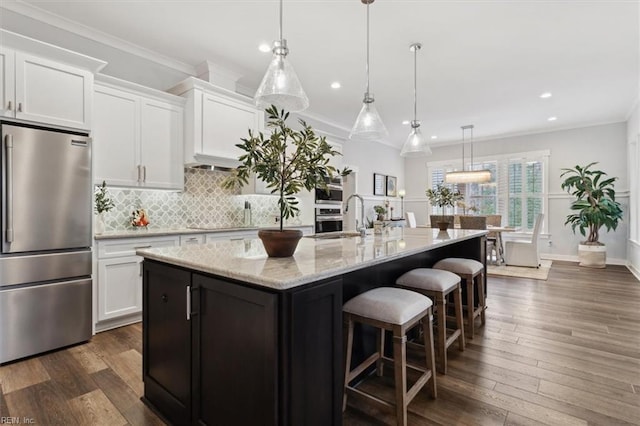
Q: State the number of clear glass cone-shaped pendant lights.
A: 3